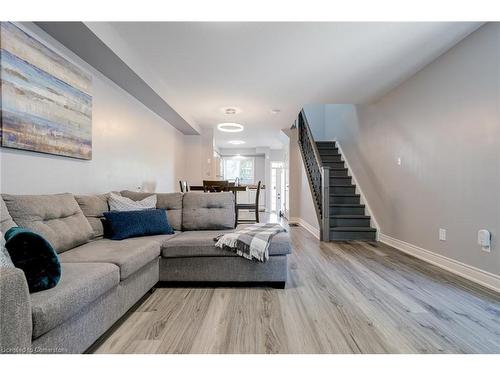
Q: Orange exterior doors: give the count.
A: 0